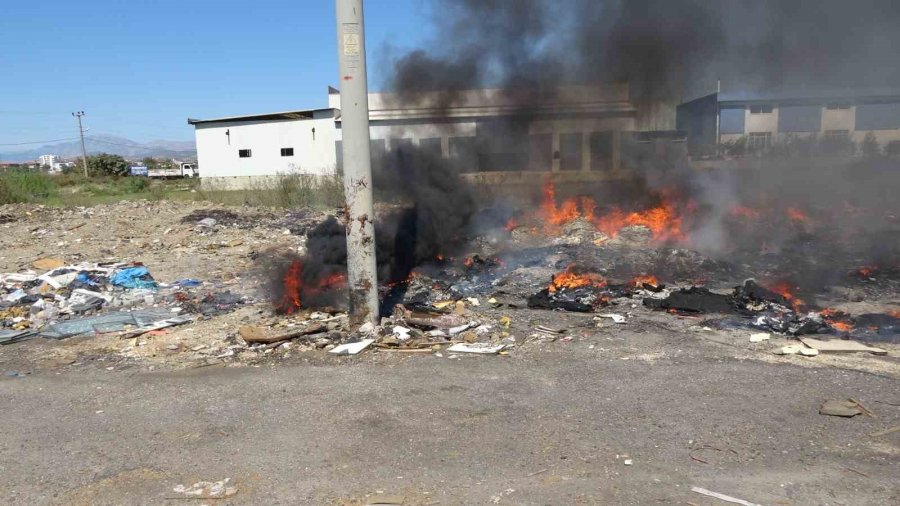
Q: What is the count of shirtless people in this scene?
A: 0